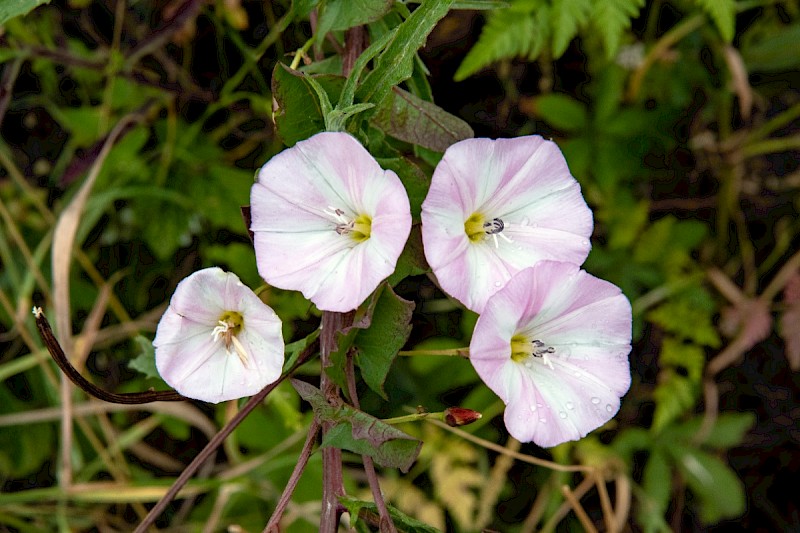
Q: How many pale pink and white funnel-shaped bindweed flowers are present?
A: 4